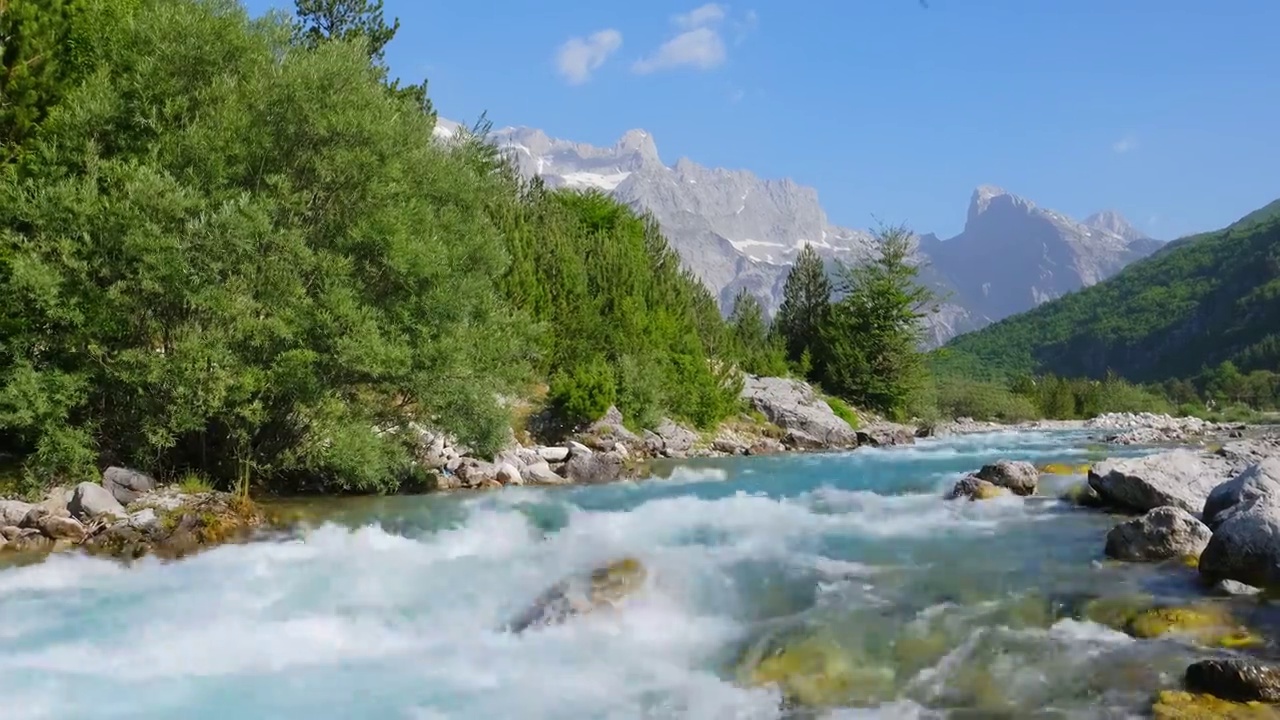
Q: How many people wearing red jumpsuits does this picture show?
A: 0